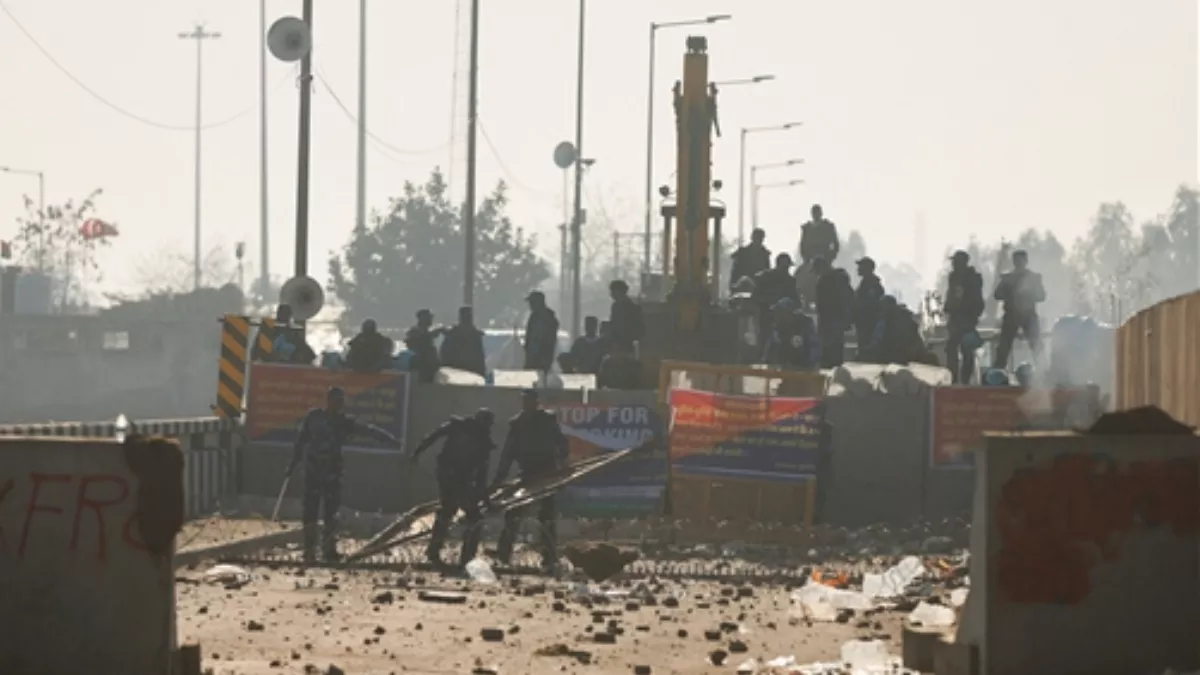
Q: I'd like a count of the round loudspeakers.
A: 3